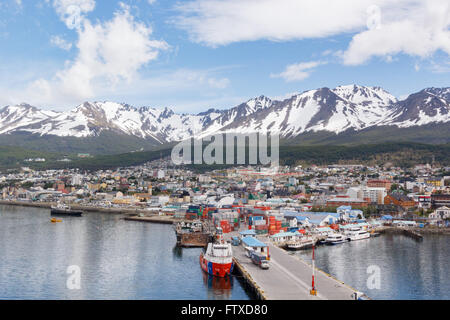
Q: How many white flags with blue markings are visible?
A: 0